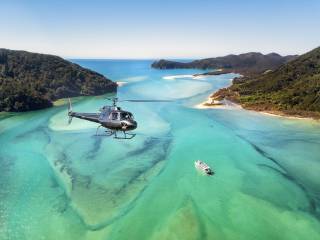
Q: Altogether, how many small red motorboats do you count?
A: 0